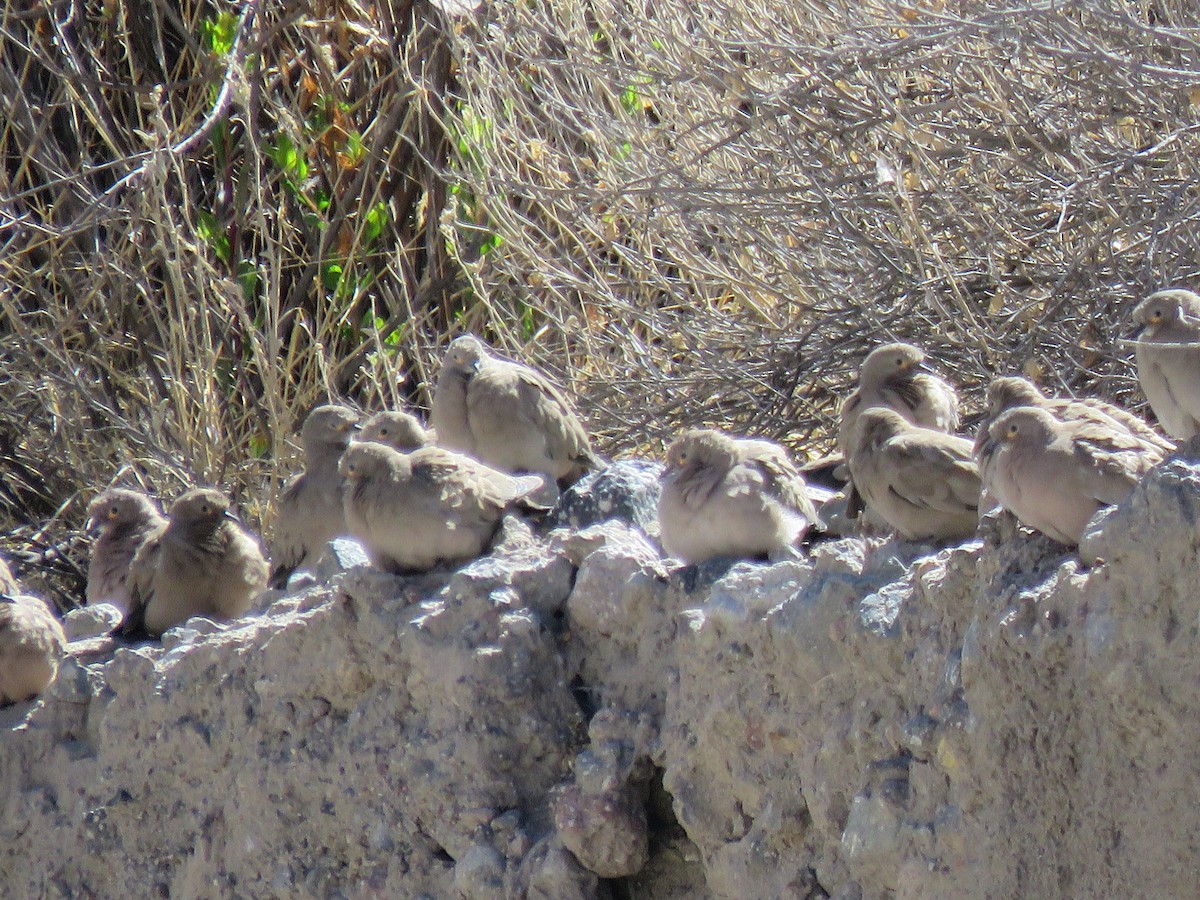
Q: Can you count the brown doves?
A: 14